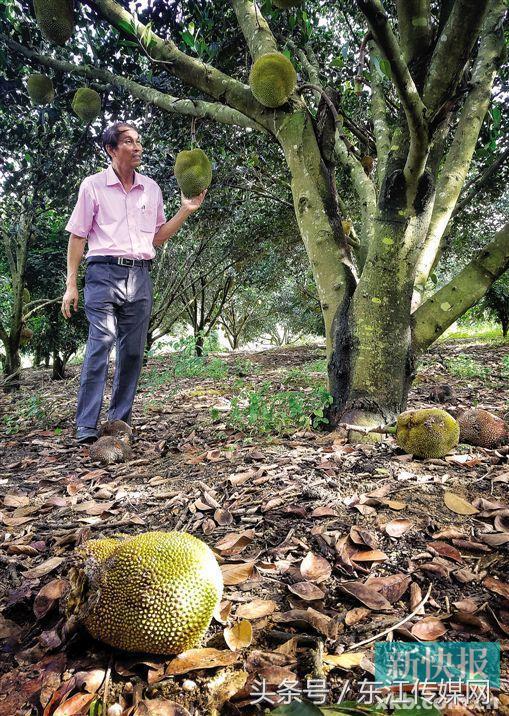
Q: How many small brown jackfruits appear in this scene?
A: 3